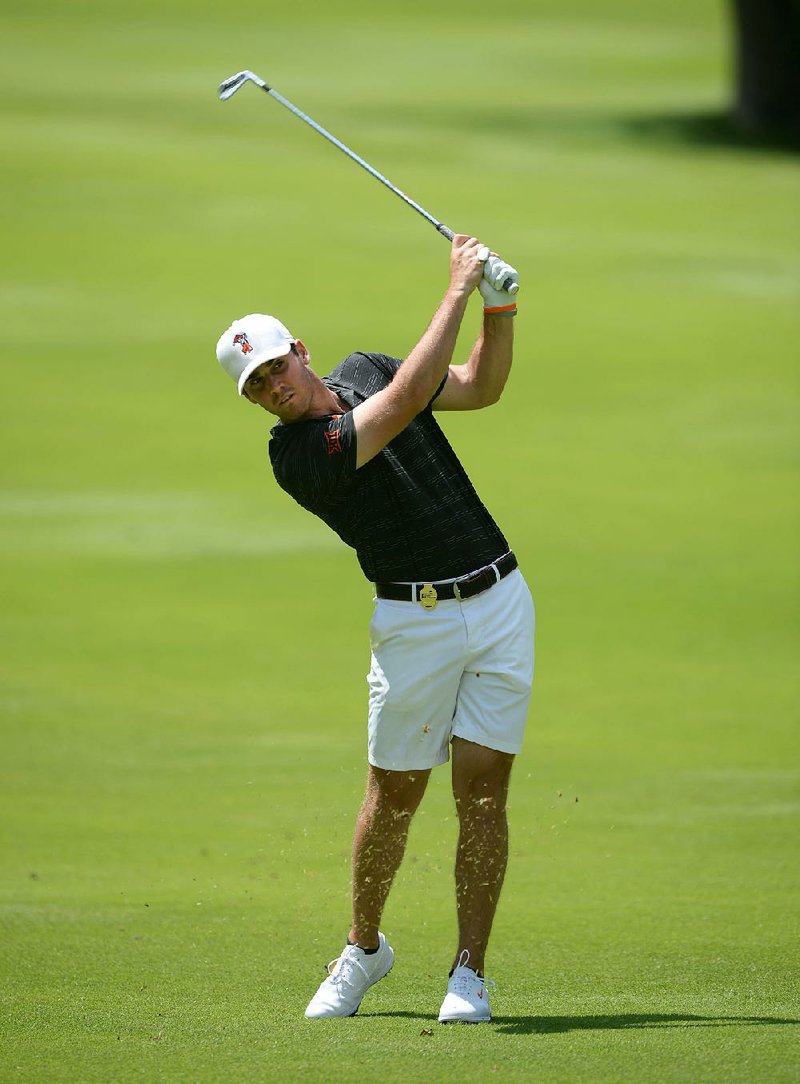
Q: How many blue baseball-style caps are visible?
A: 0